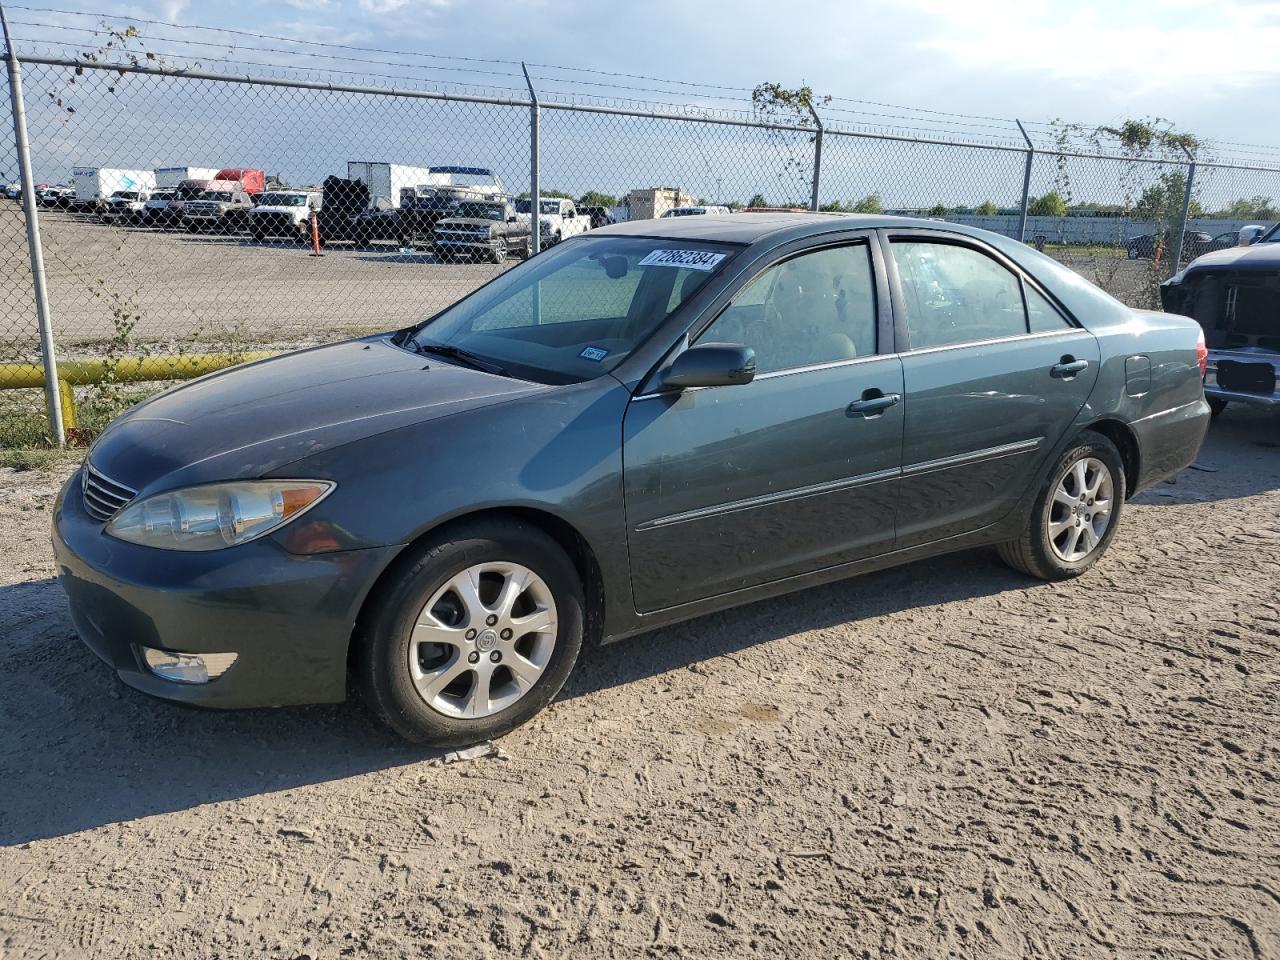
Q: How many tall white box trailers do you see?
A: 3